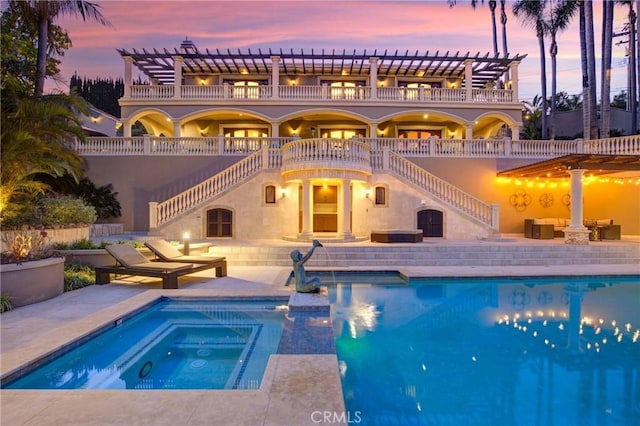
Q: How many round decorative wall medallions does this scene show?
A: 3